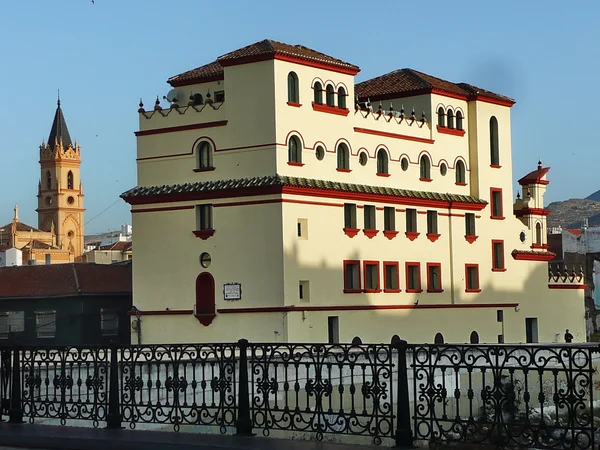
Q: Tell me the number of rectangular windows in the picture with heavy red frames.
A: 8